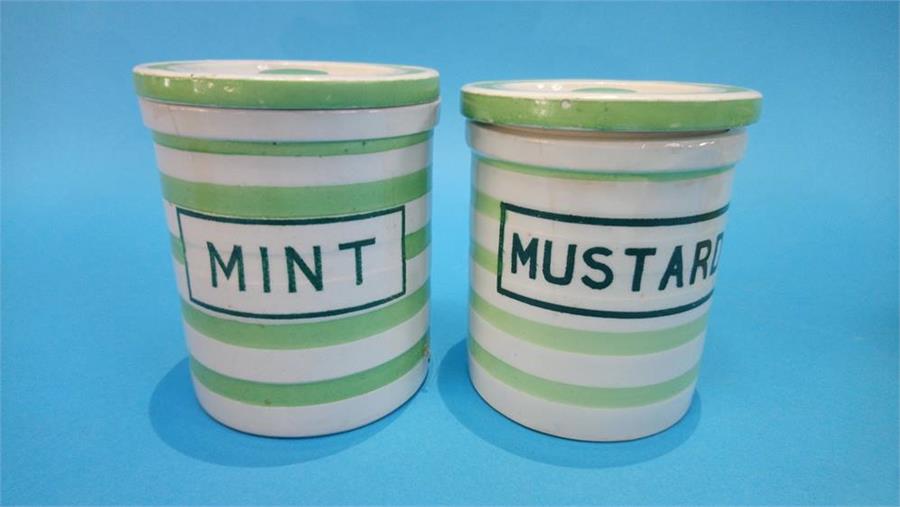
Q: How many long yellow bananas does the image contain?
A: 0